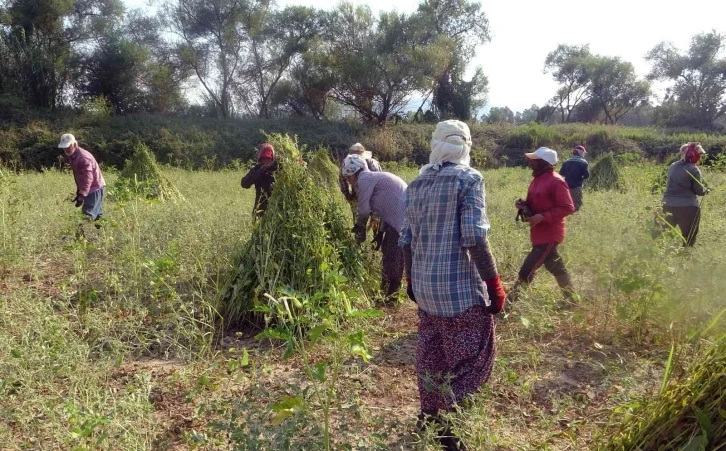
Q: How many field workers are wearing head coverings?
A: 8